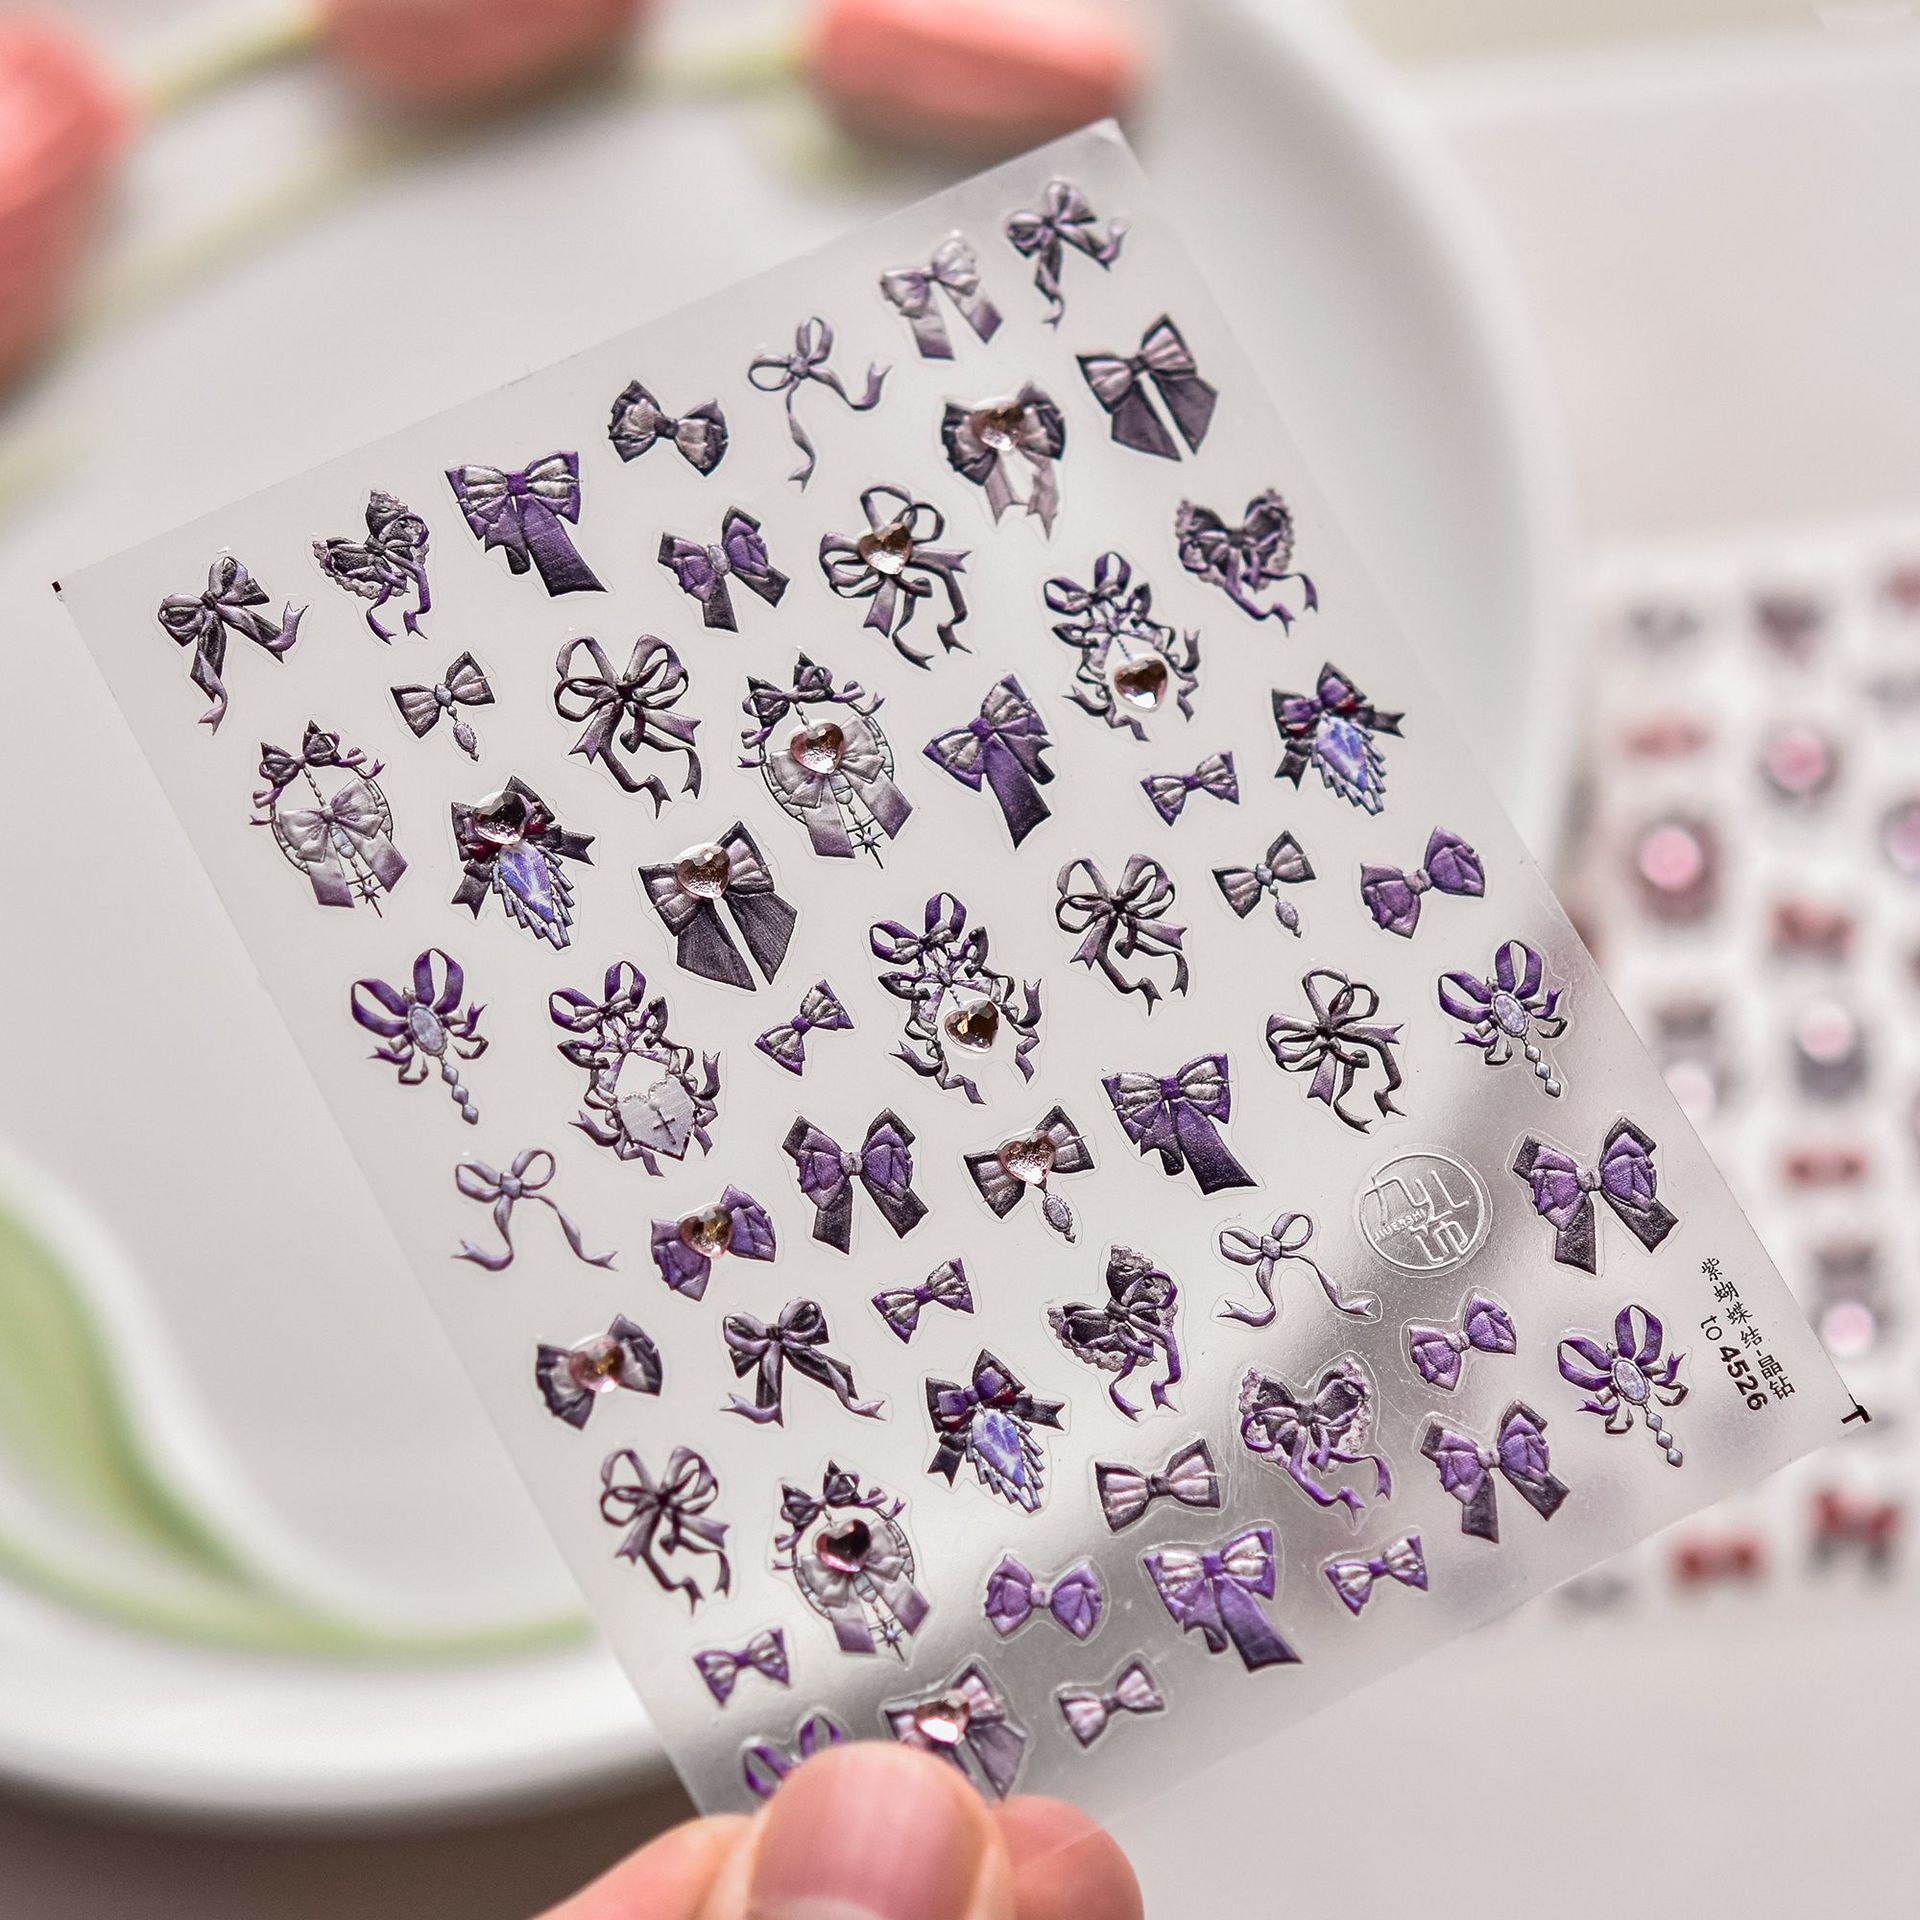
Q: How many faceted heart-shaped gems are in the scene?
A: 12